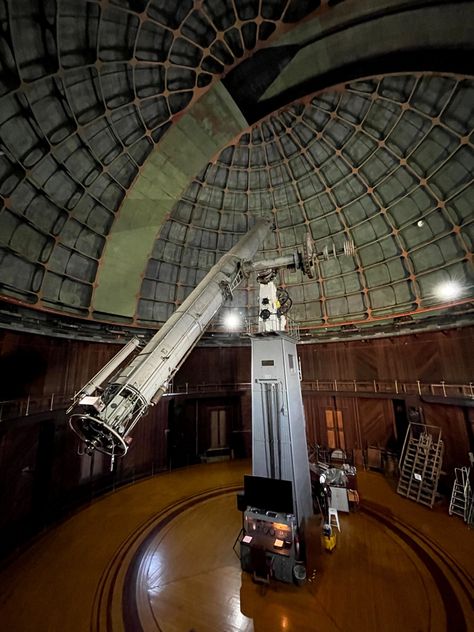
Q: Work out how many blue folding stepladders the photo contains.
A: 0